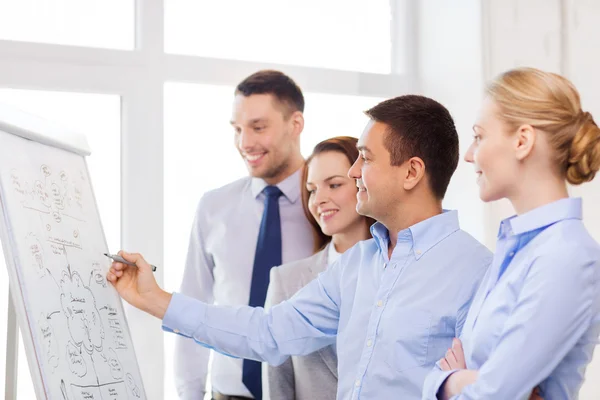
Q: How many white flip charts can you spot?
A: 1